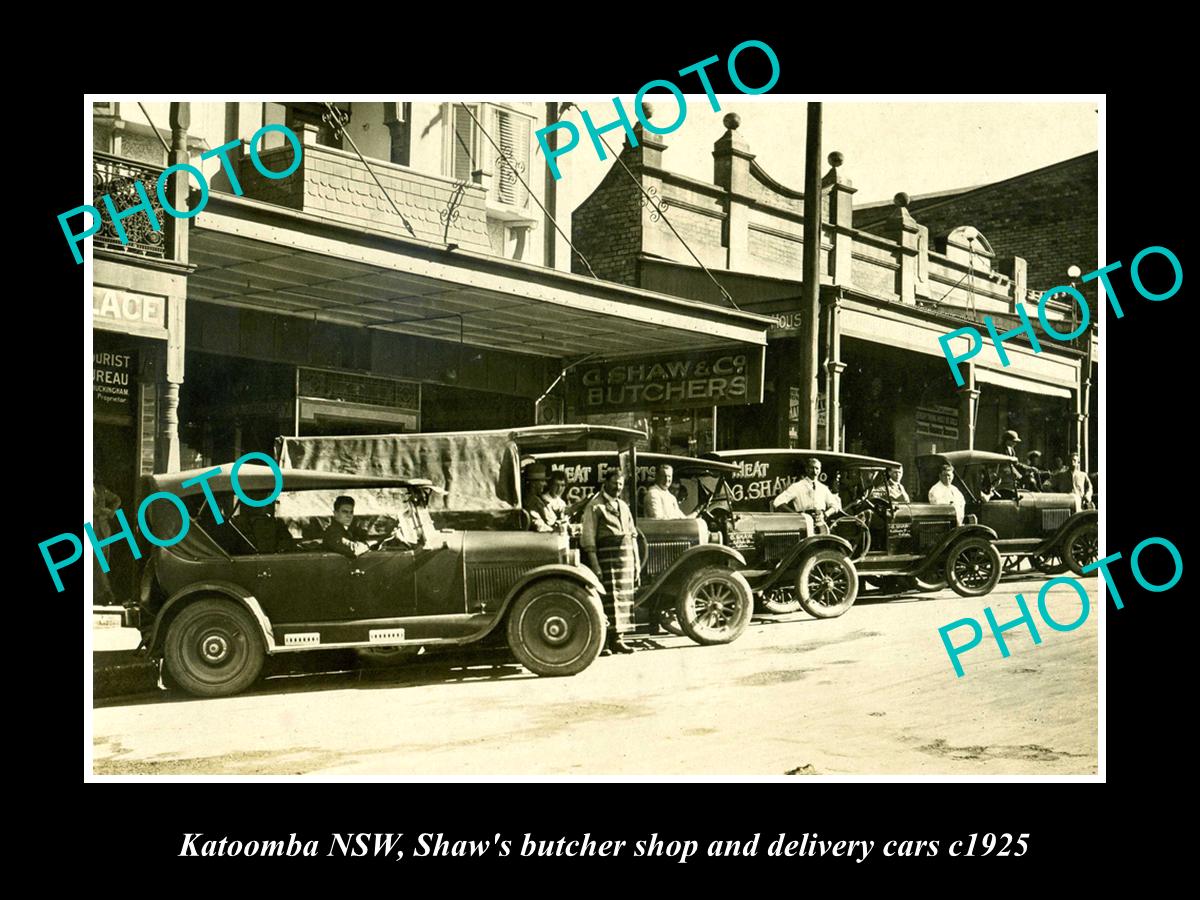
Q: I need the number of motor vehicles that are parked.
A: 5